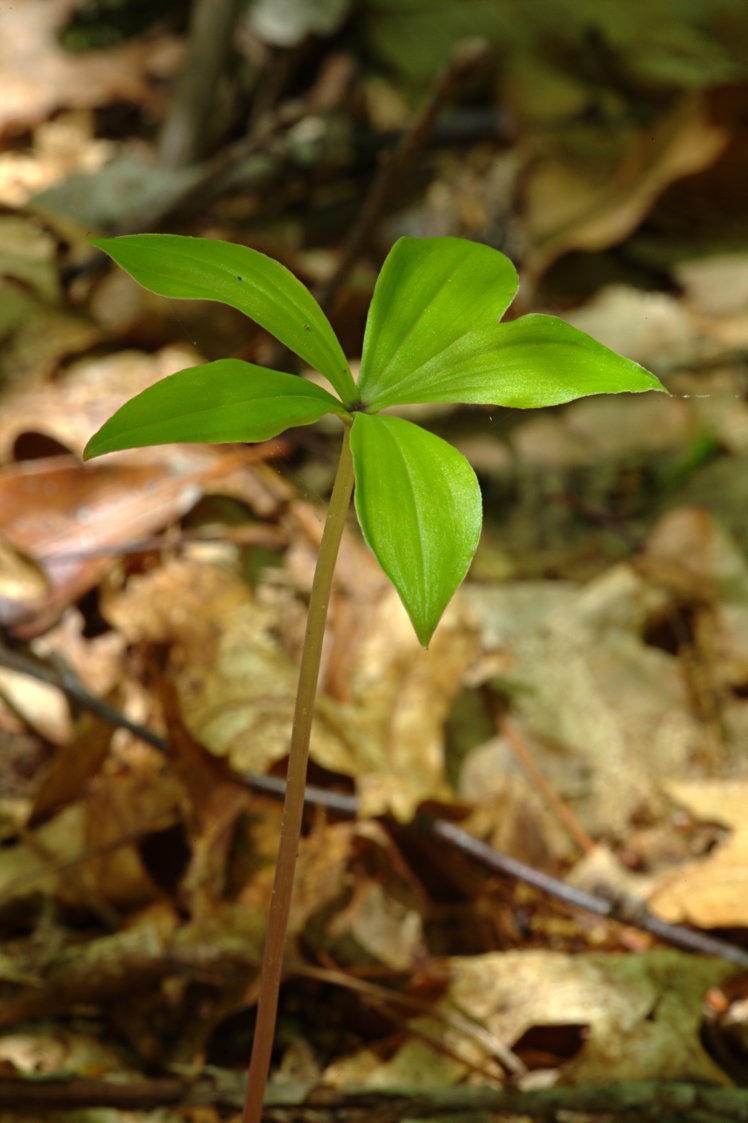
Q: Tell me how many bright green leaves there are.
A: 5